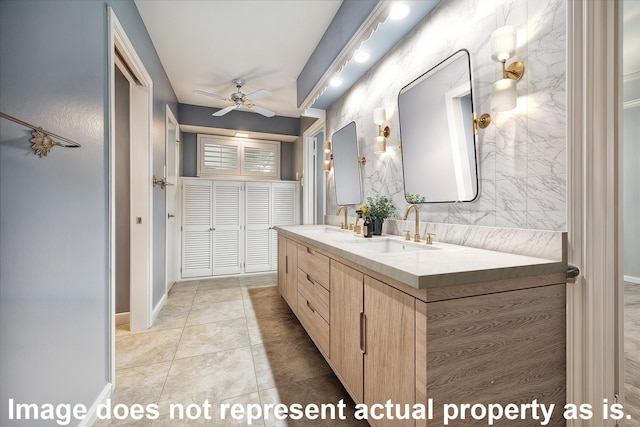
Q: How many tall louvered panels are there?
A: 4